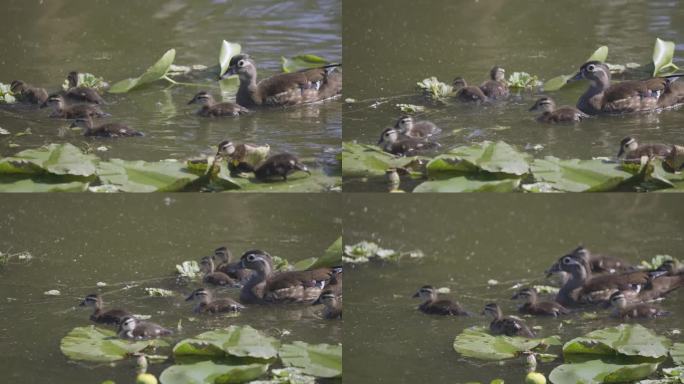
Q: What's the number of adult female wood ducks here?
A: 4